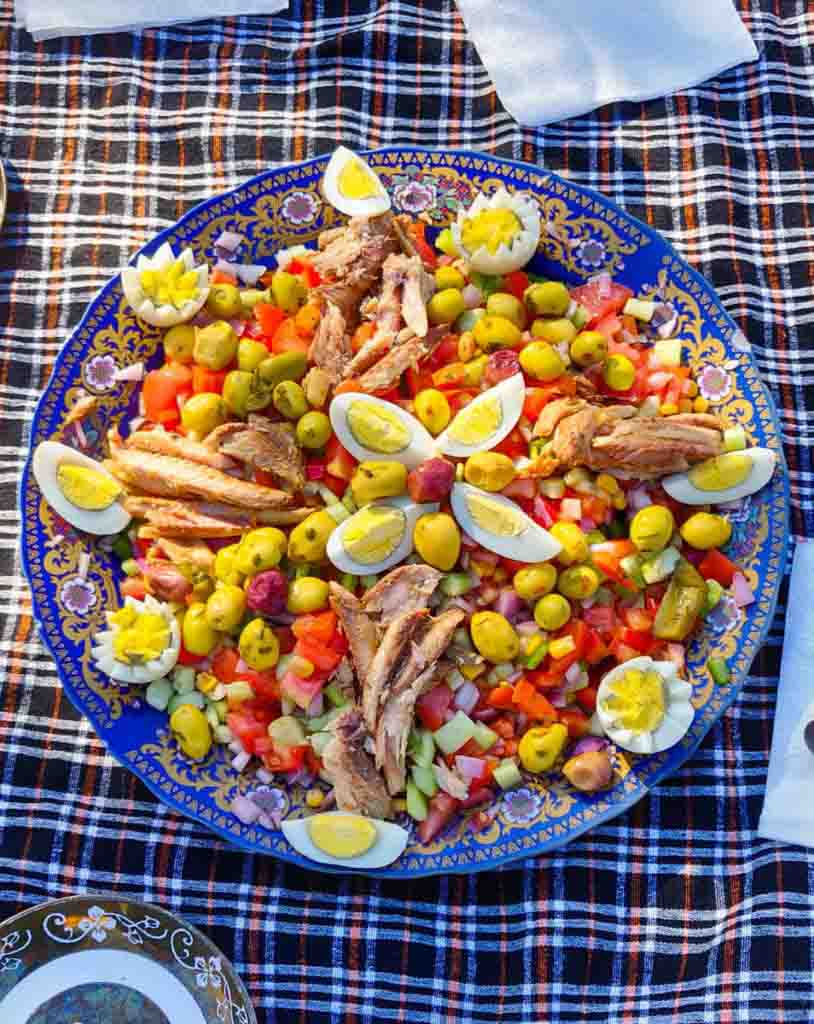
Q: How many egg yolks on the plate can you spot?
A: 12